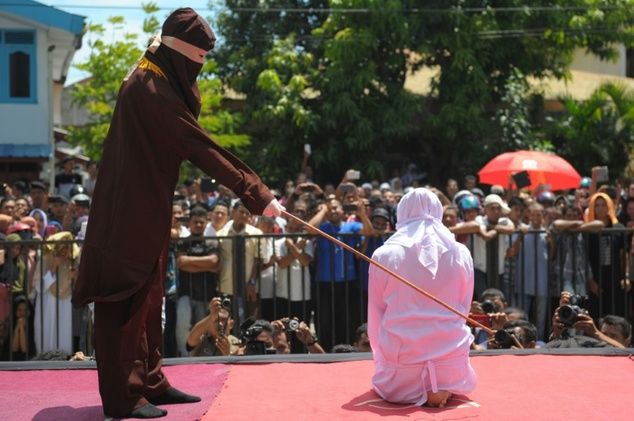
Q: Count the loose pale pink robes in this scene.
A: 1